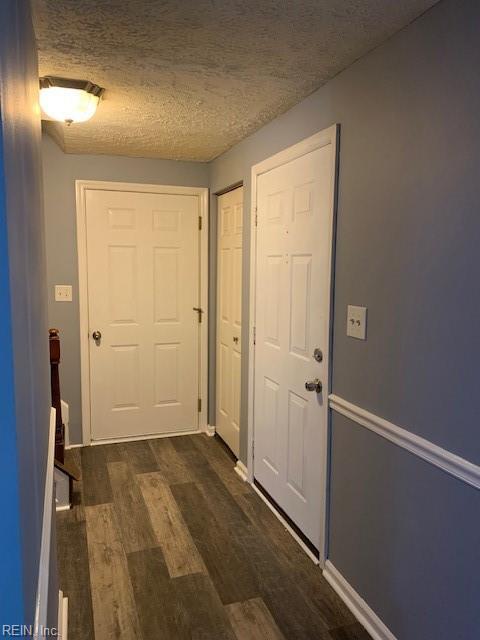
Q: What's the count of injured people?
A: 0